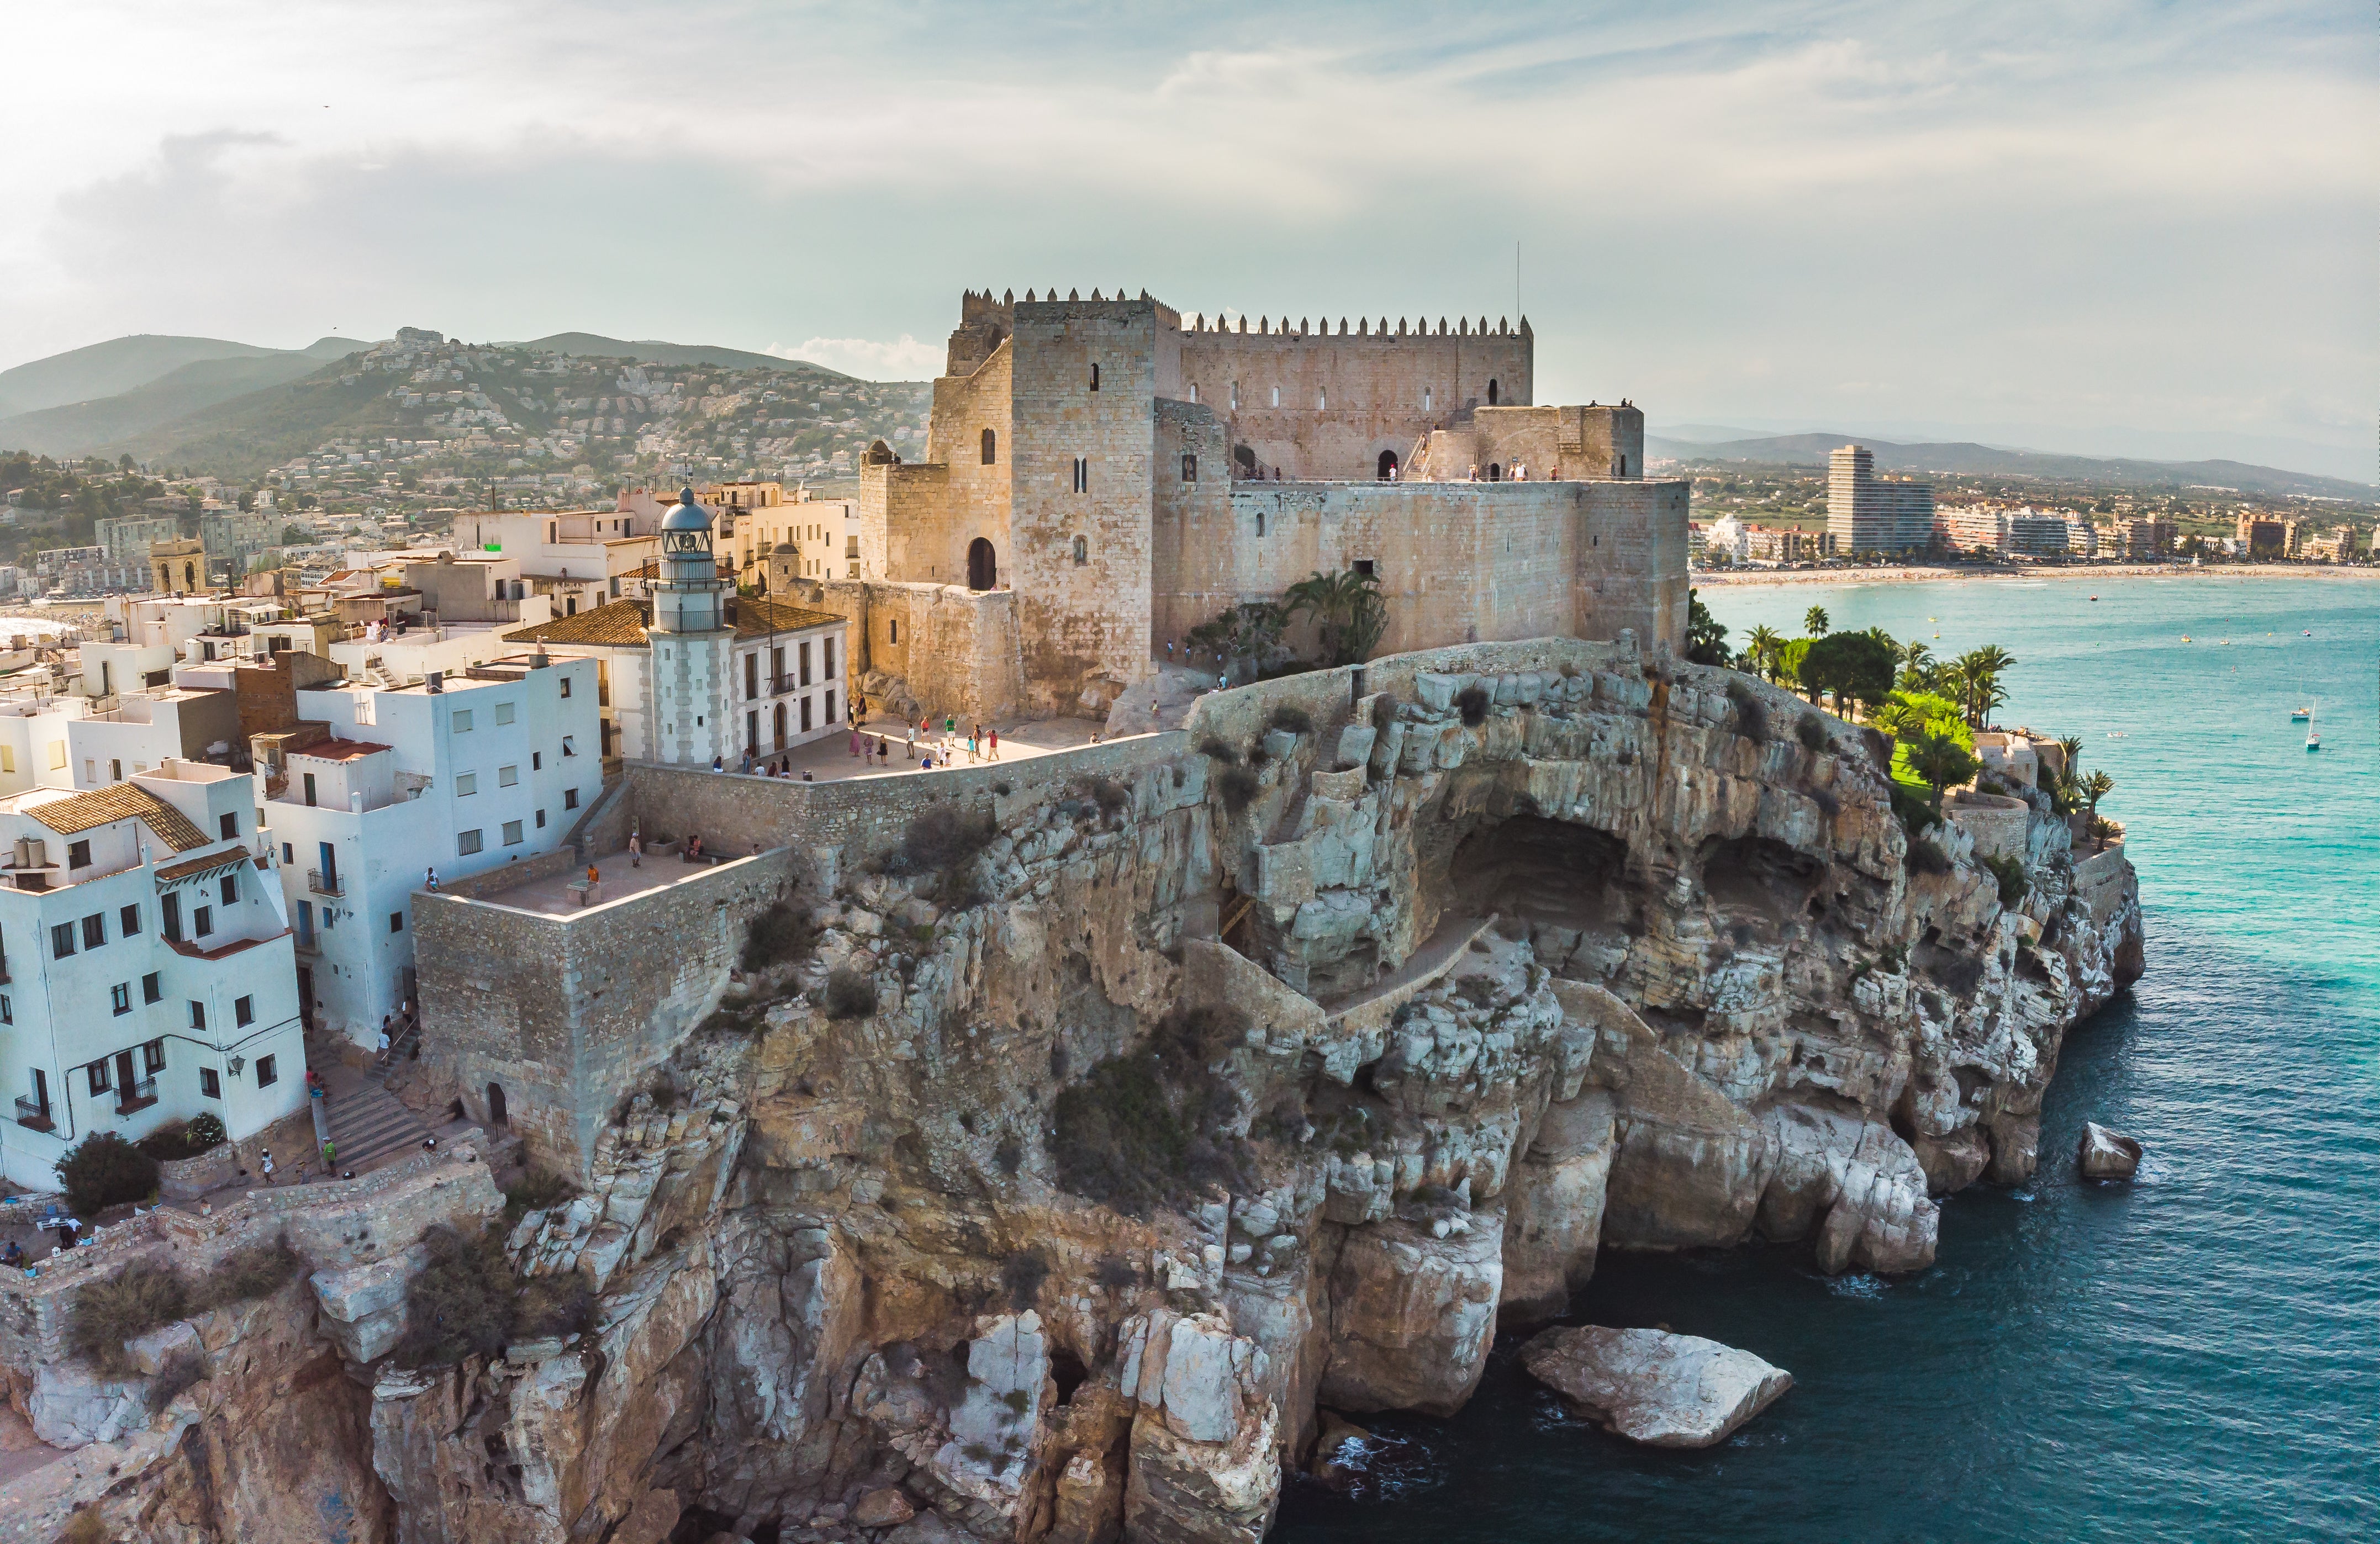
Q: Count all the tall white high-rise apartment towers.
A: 1